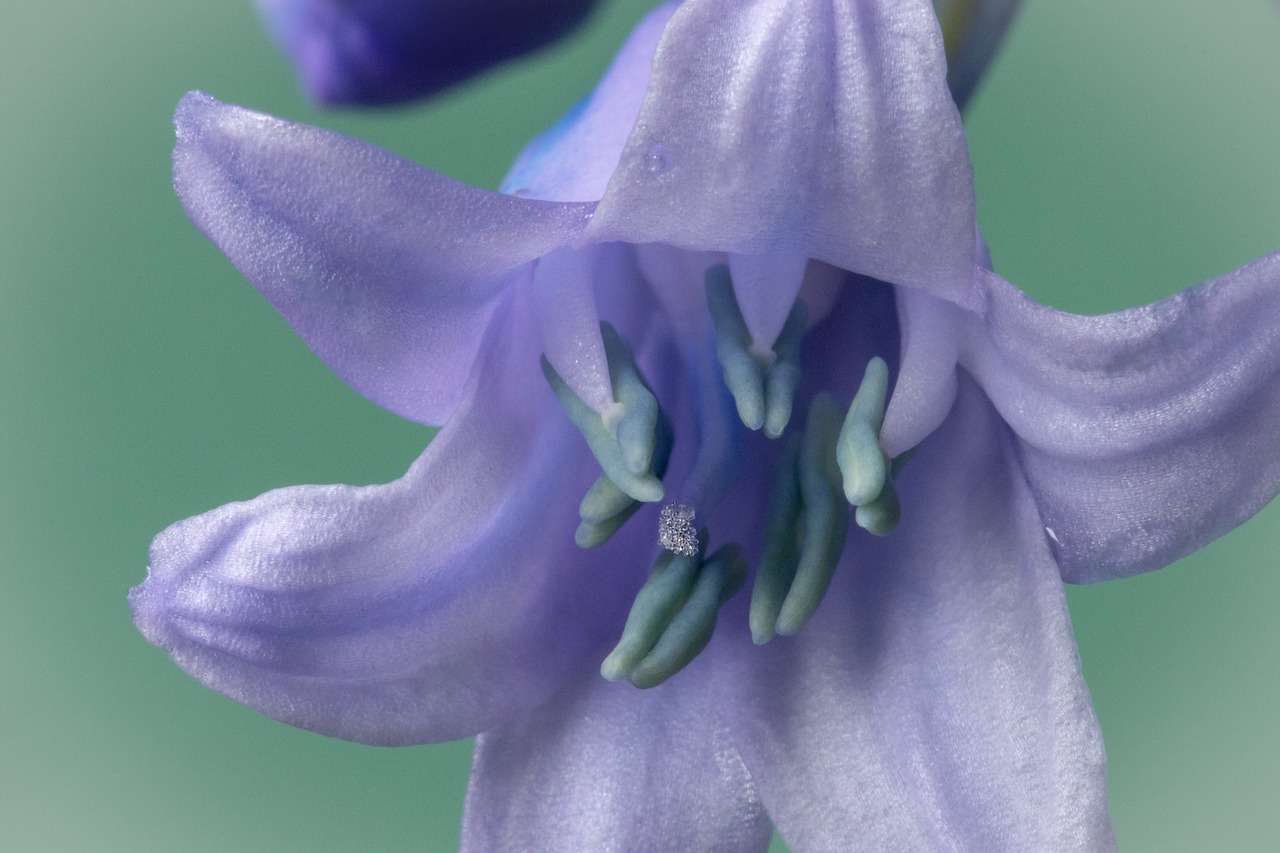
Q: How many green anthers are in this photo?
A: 6